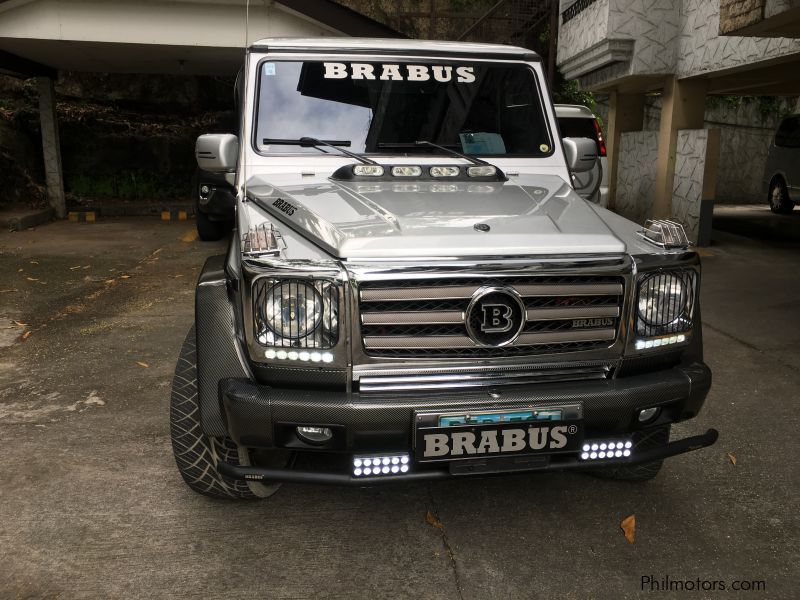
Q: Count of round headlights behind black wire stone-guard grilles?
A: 2